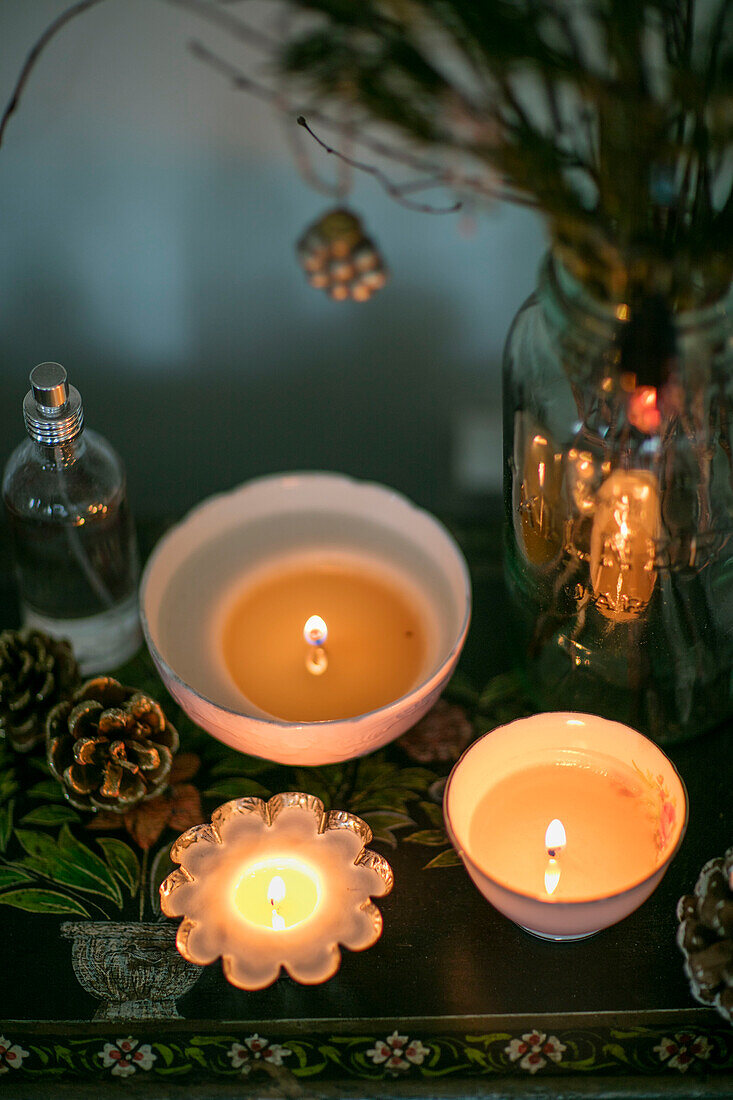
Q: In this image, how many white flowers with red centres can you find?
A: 6